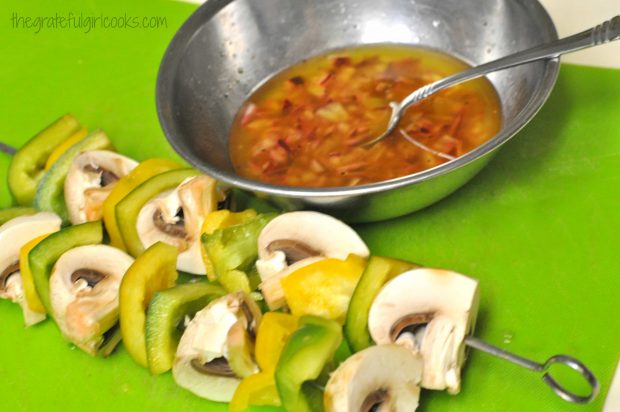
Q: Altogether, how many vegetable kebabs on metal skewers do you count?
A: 2